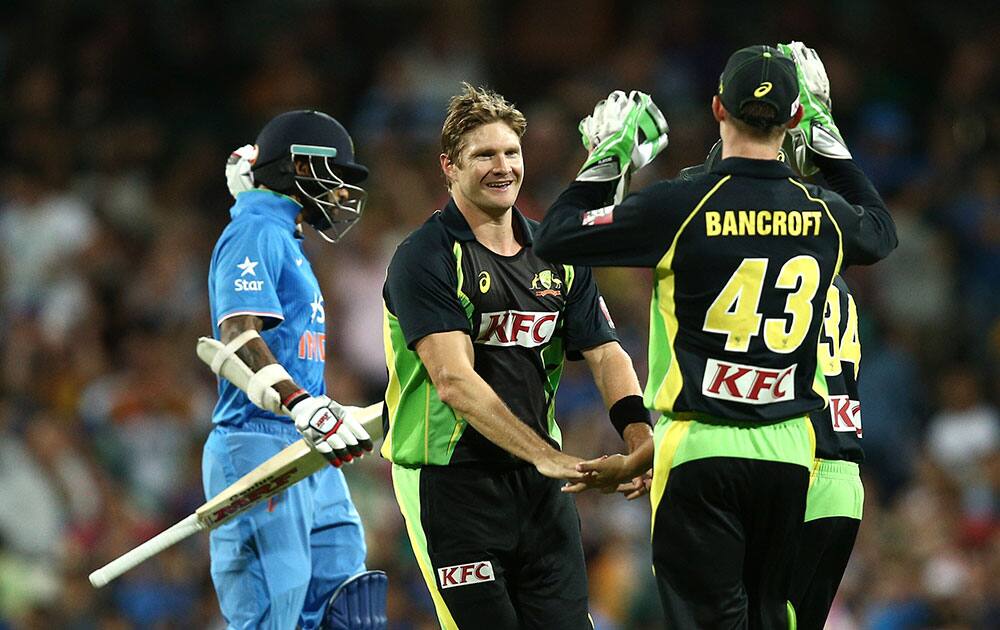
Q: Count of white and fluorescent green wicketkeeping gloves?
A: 2